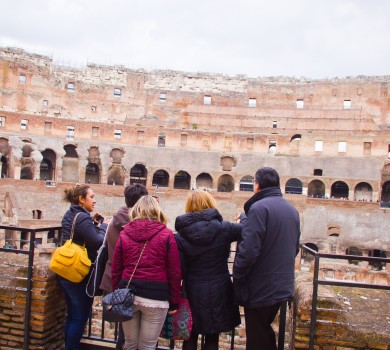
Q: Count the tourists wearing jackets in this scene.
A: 5